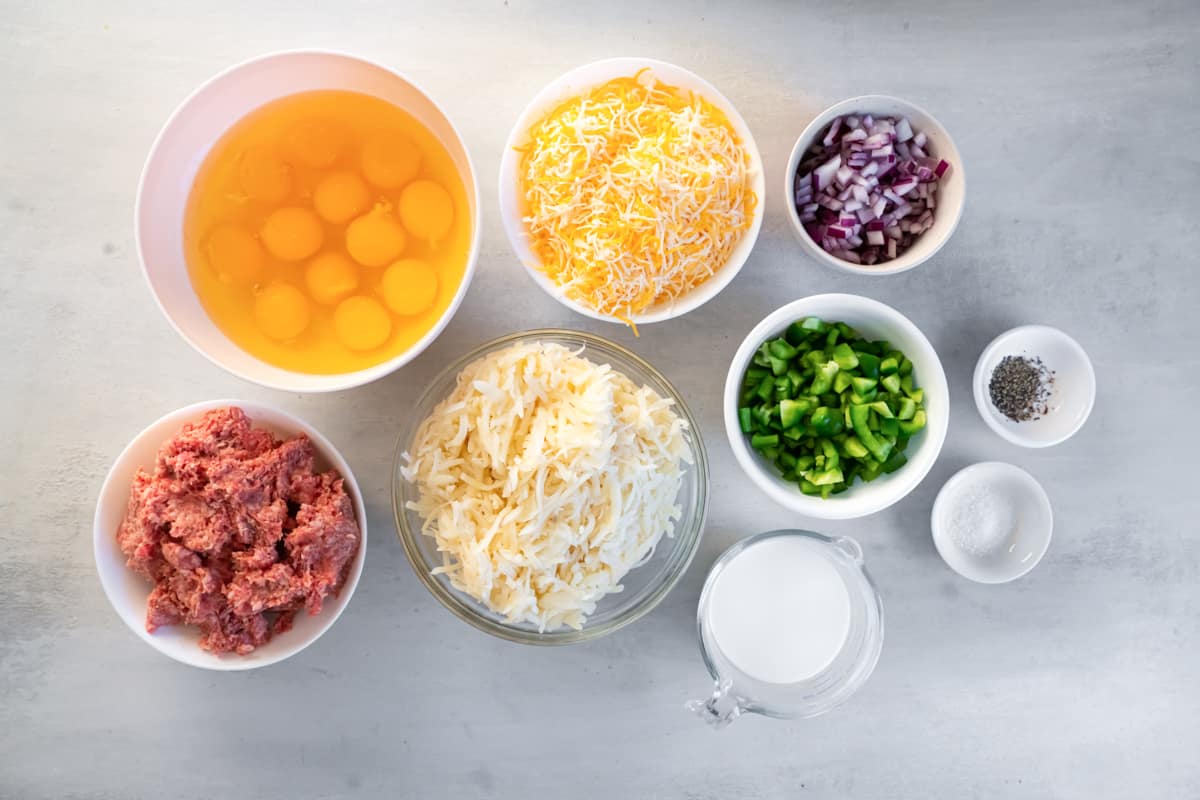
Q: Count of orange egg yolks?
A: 12